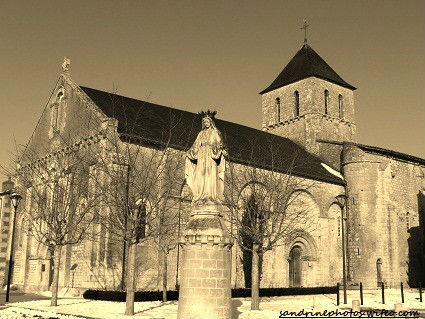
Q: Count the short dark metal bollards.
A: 5